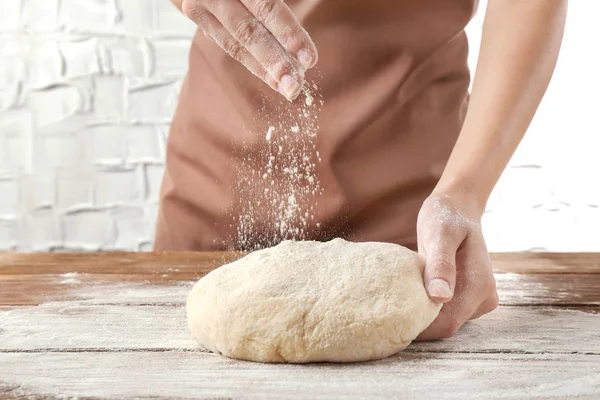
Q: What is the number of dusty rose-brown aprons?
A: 1